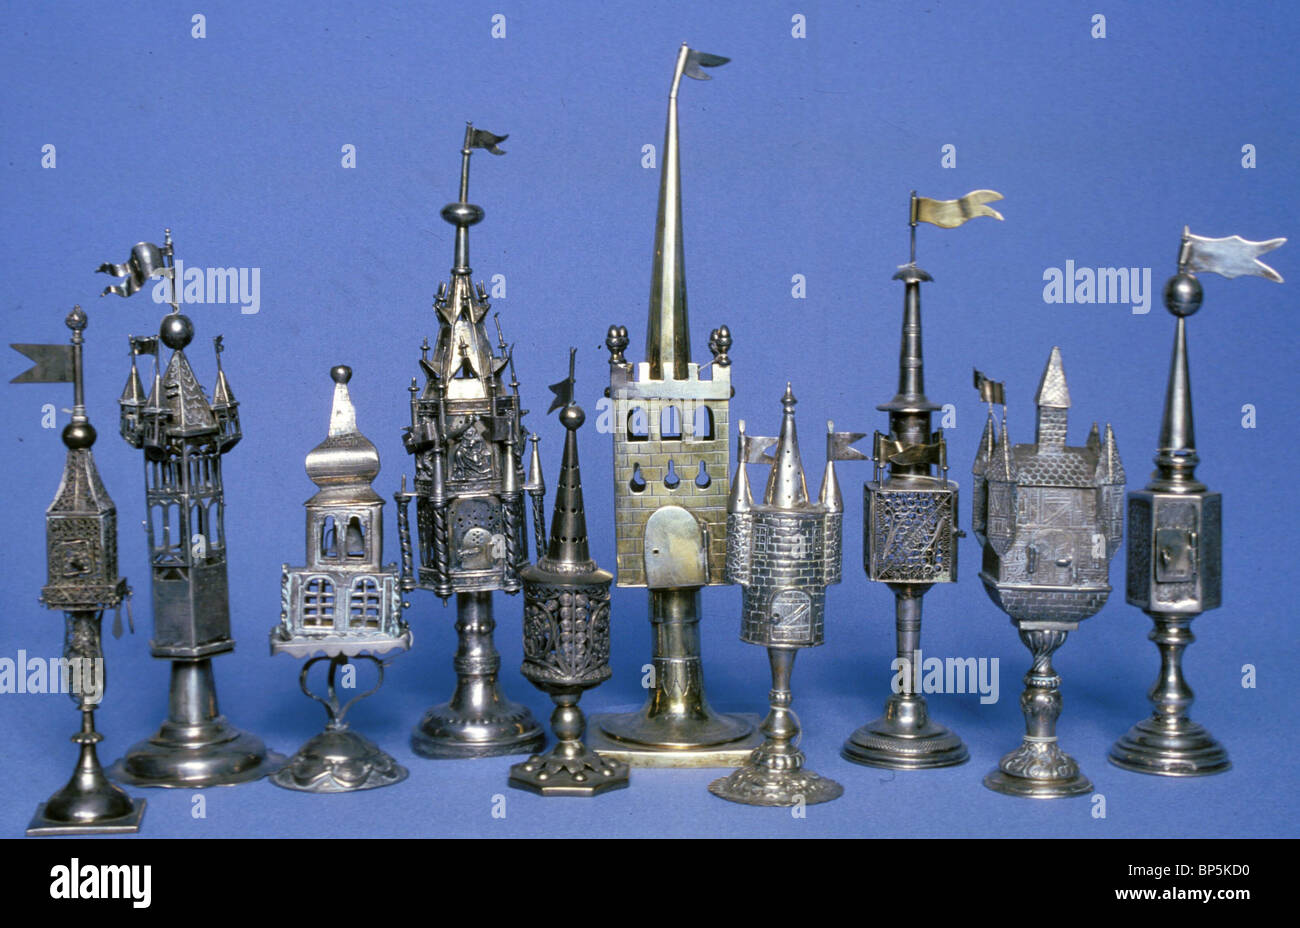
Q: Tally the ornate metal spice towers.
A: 10